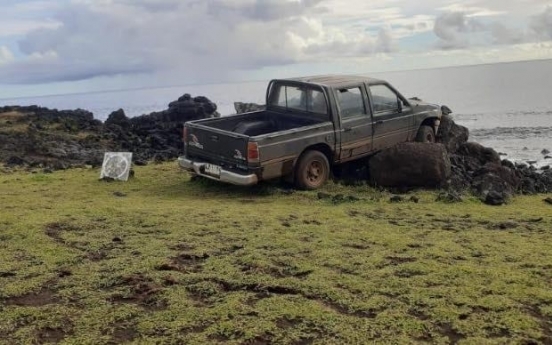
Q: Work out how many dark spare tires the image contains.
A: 0